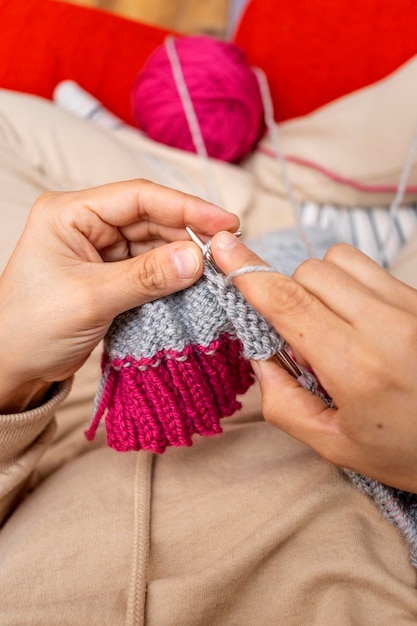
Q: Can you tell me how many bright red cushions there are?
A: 2